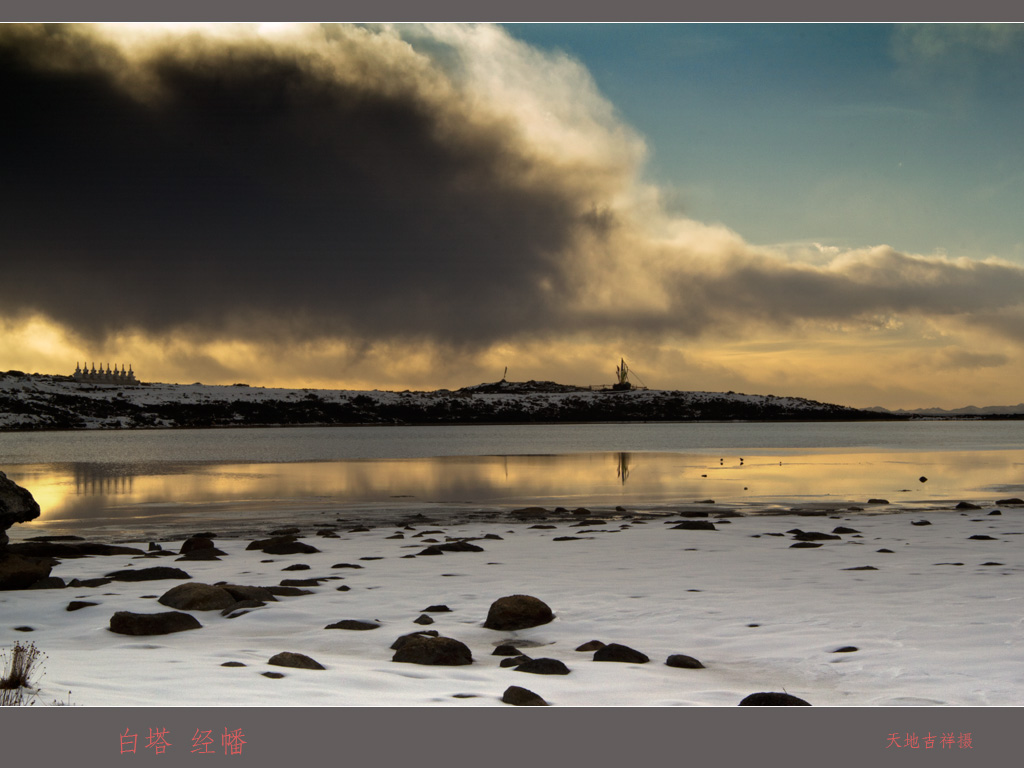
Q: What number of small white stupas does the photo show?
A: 8